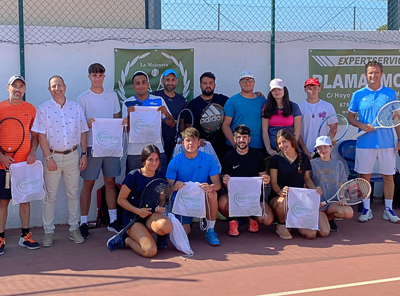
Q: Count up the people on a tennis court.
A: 15